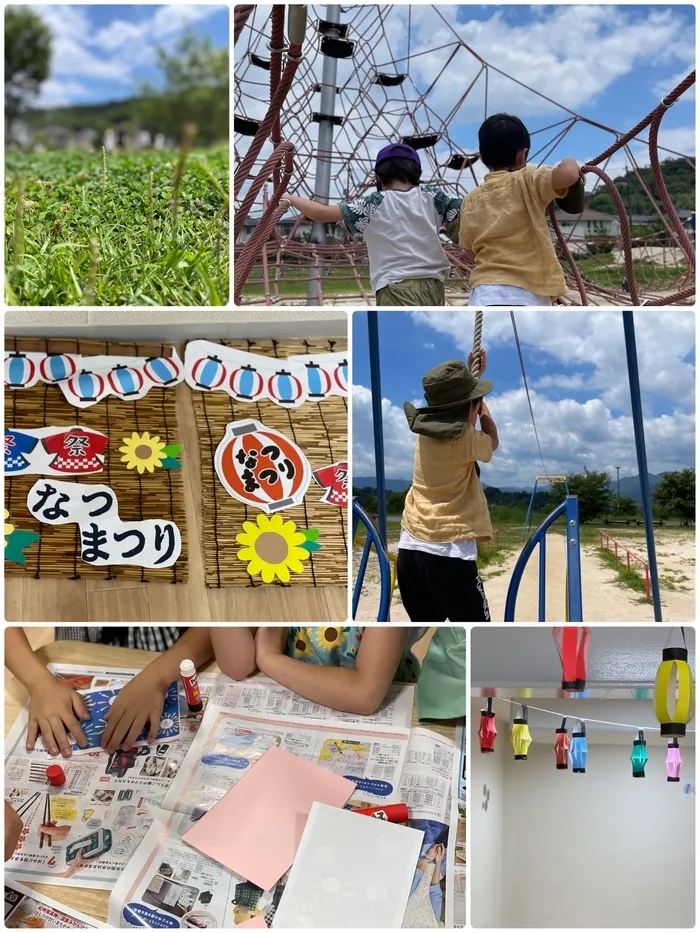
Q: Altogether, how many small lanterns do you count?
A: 6